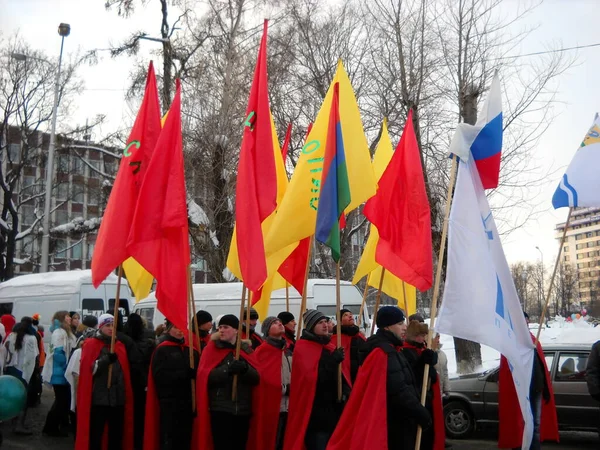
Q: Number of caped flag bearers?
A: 12